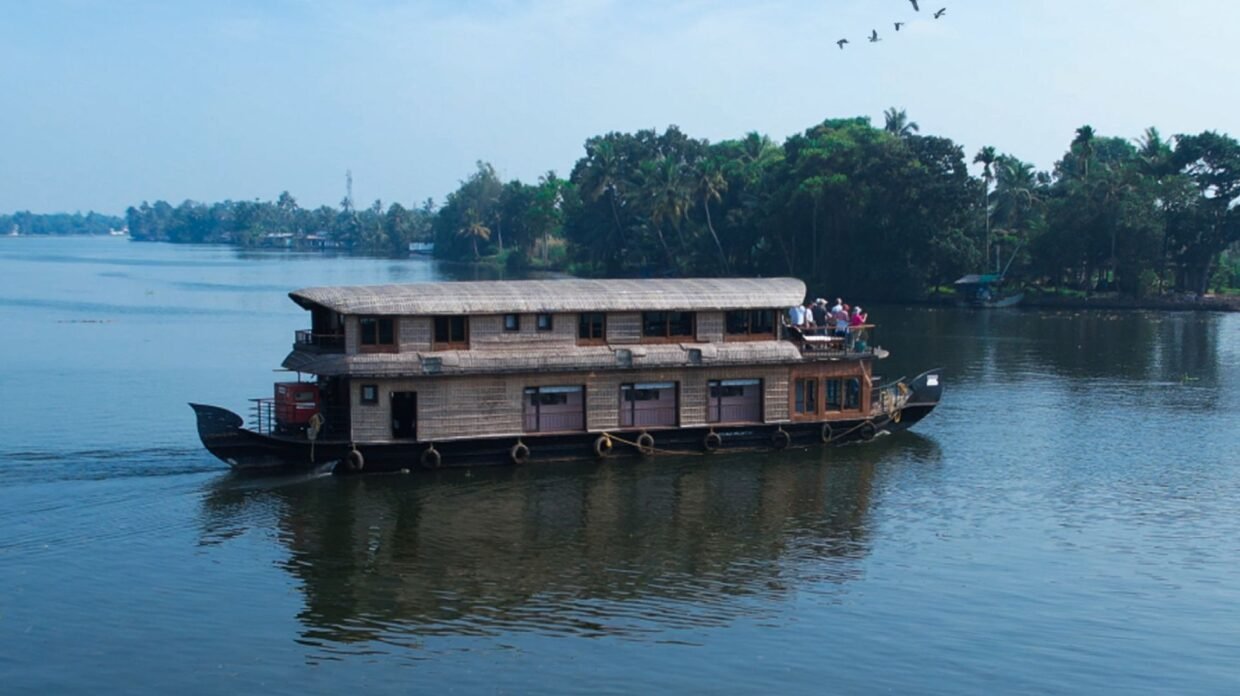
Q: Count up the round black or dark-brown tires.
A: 9